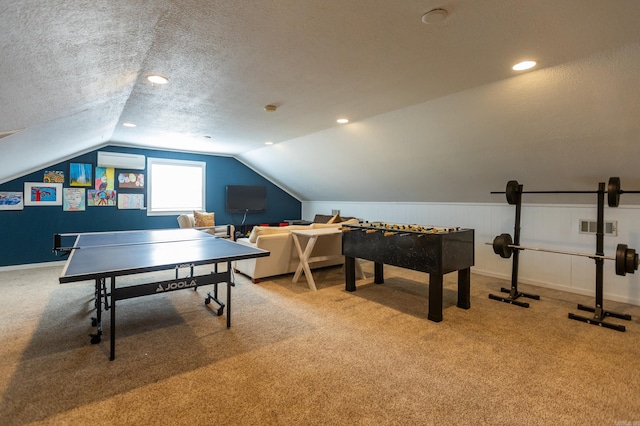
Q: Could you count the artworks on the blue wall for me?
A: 9